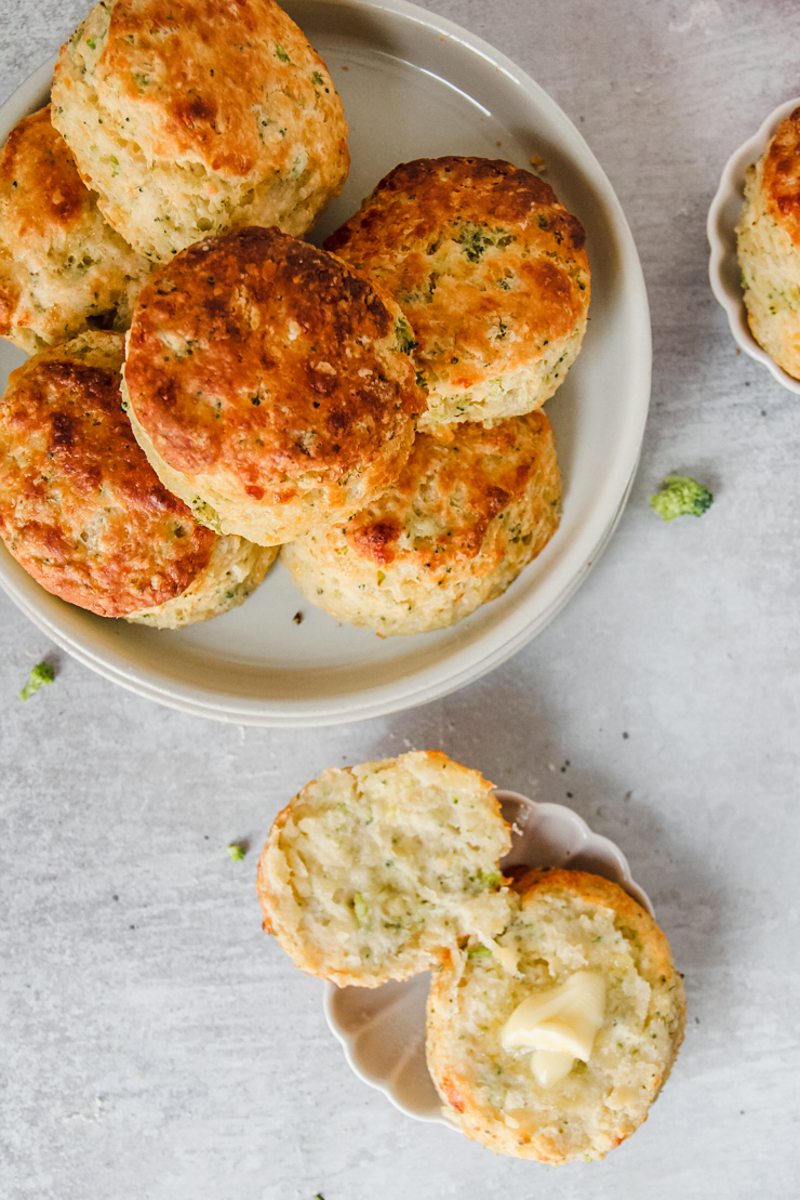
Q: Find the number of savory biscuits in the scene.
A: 8